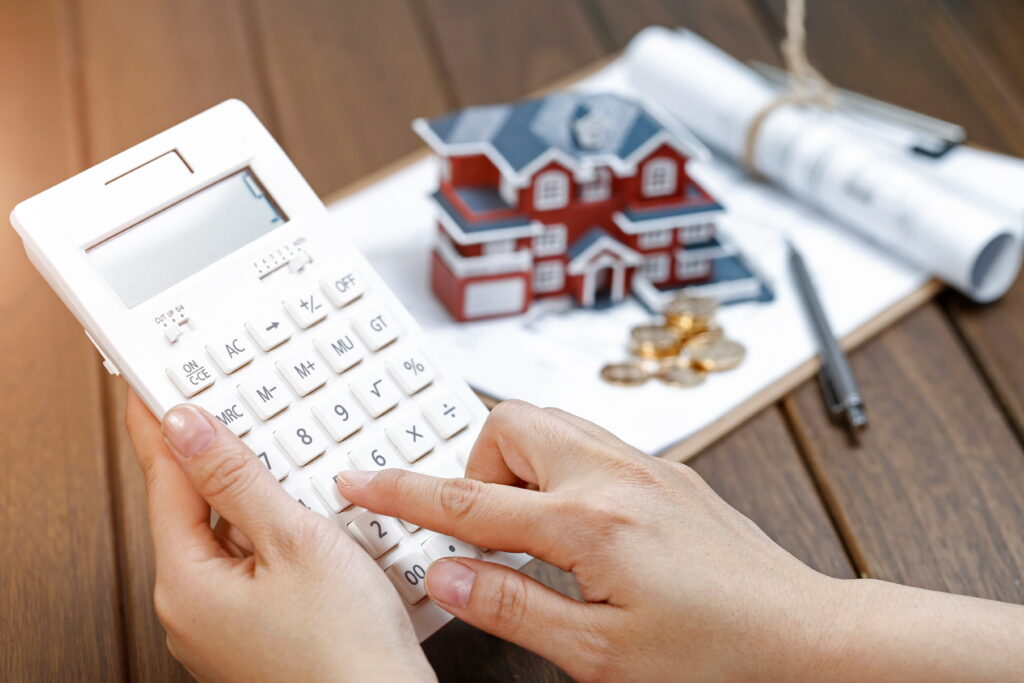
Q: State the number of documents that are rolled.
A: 1